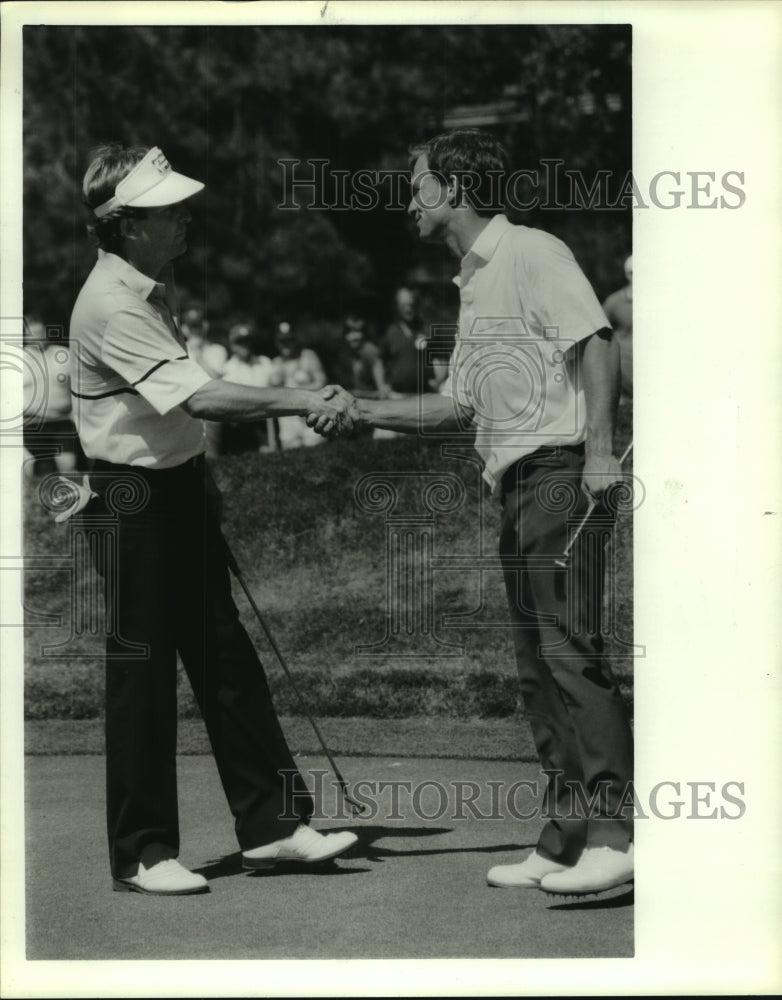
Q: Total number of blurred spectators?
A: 7